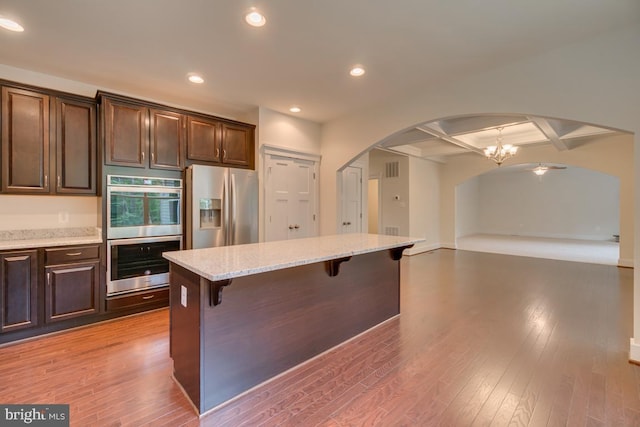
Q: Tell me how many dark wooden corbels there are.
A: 3